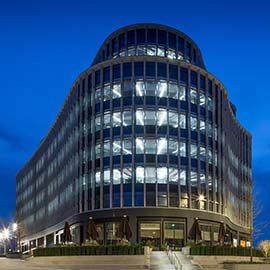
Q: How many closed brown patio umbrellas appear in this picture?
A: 5